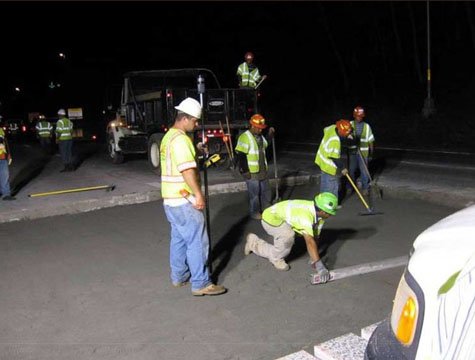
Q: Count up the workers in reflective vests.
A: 9